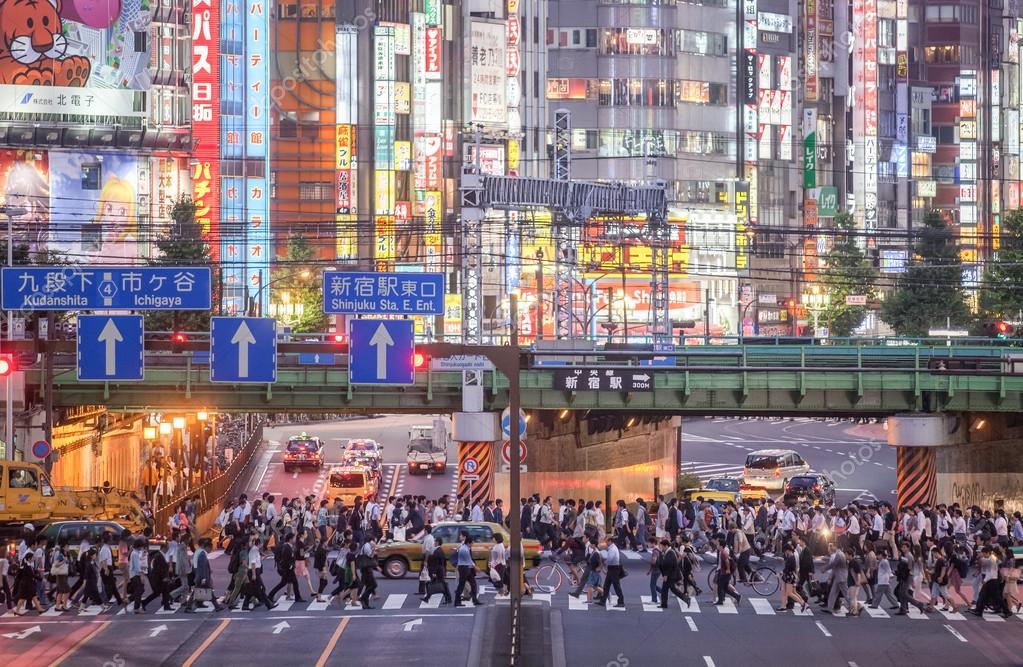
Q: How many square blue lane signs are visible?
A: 3